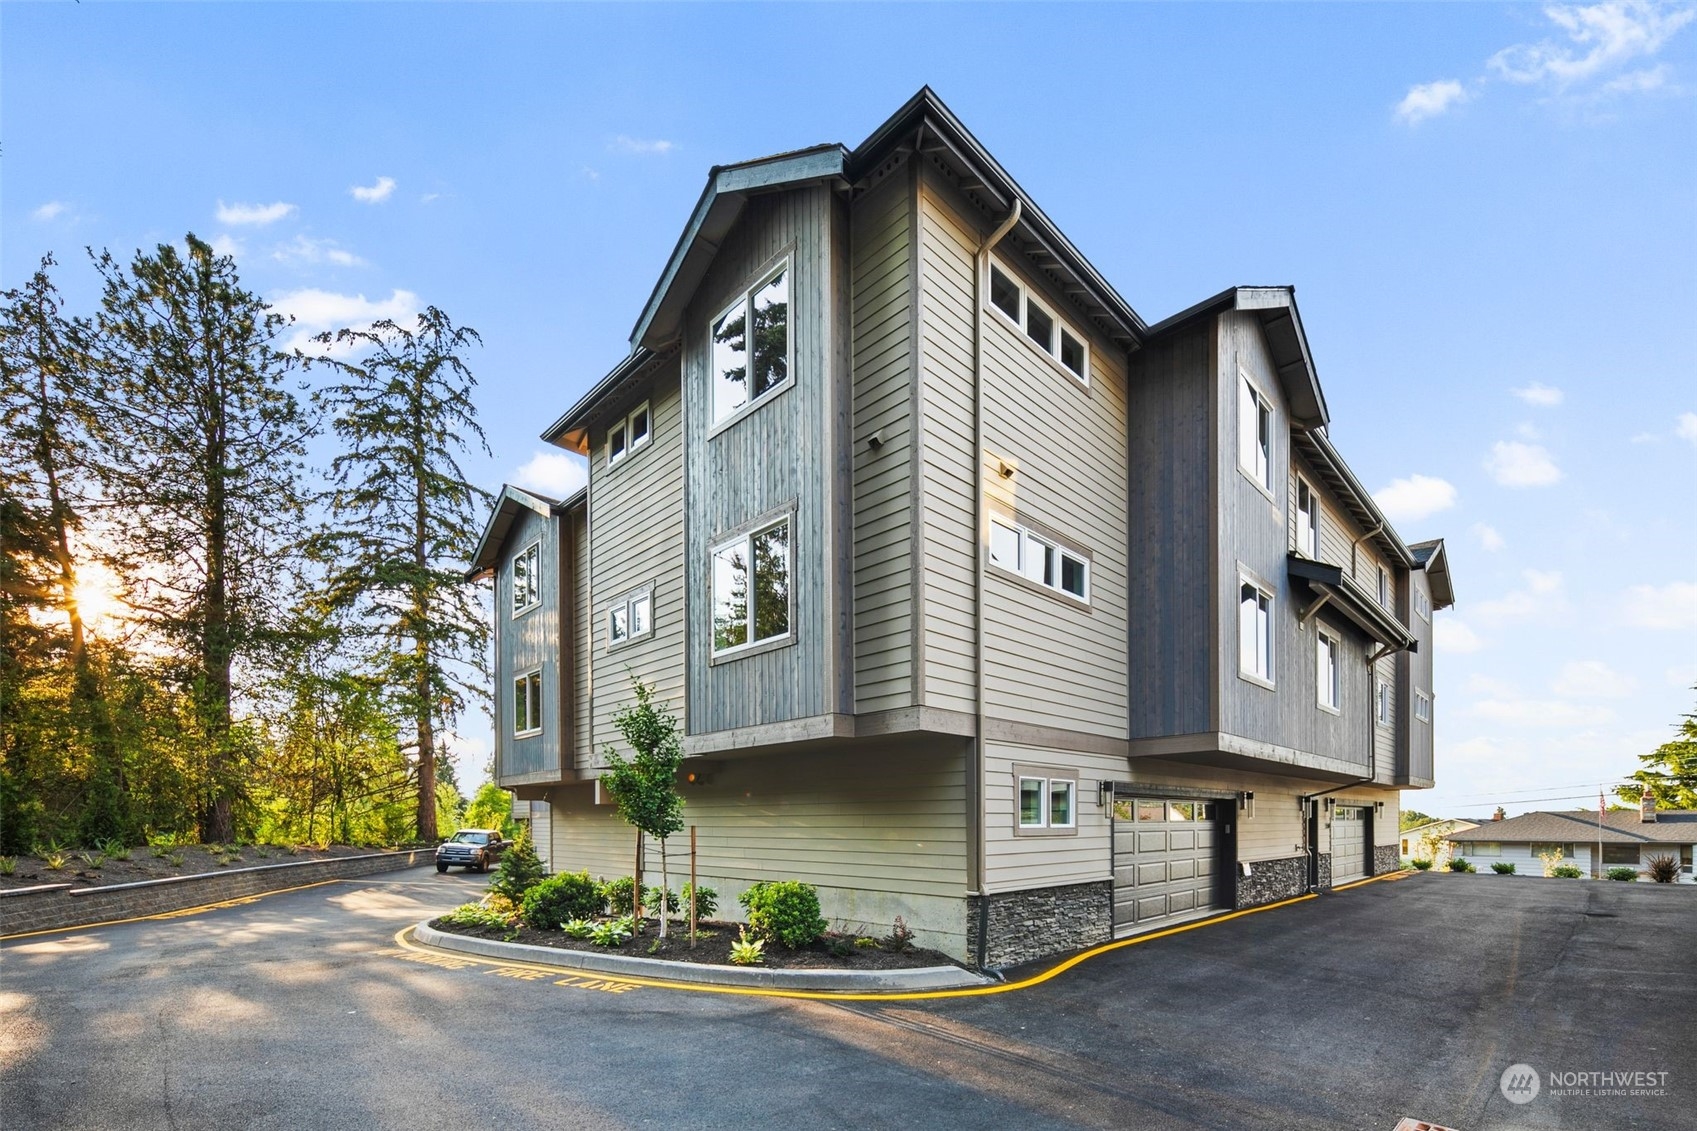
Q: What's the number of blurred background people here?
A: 0